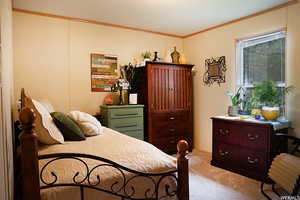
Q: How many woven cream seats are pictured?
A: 1